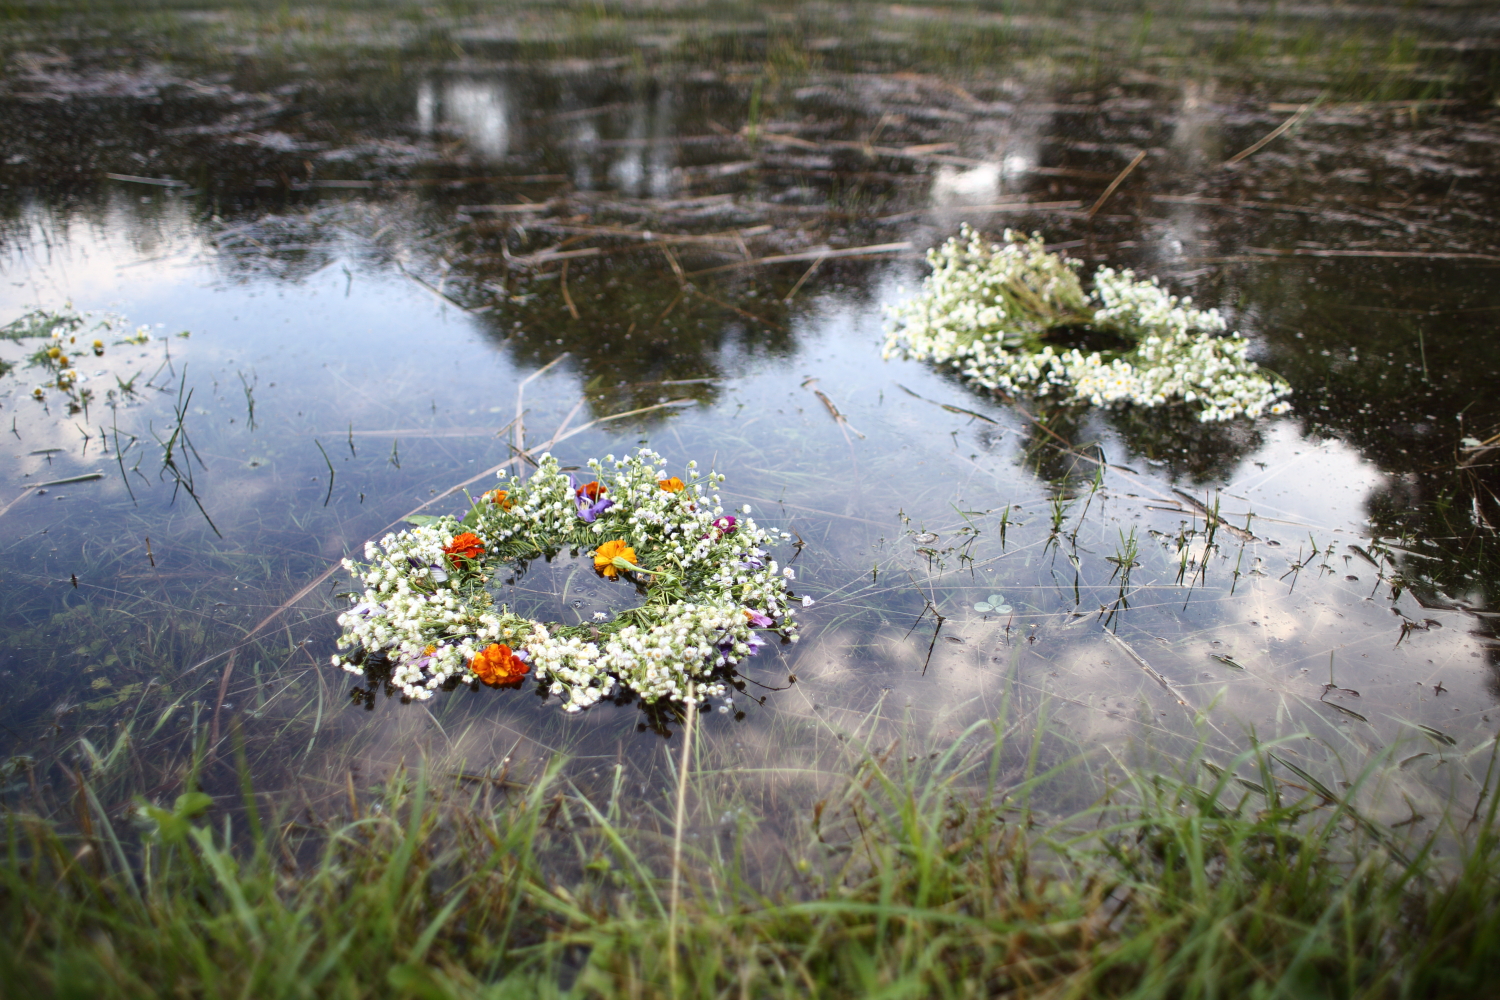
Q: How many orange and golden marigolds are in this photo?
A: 6